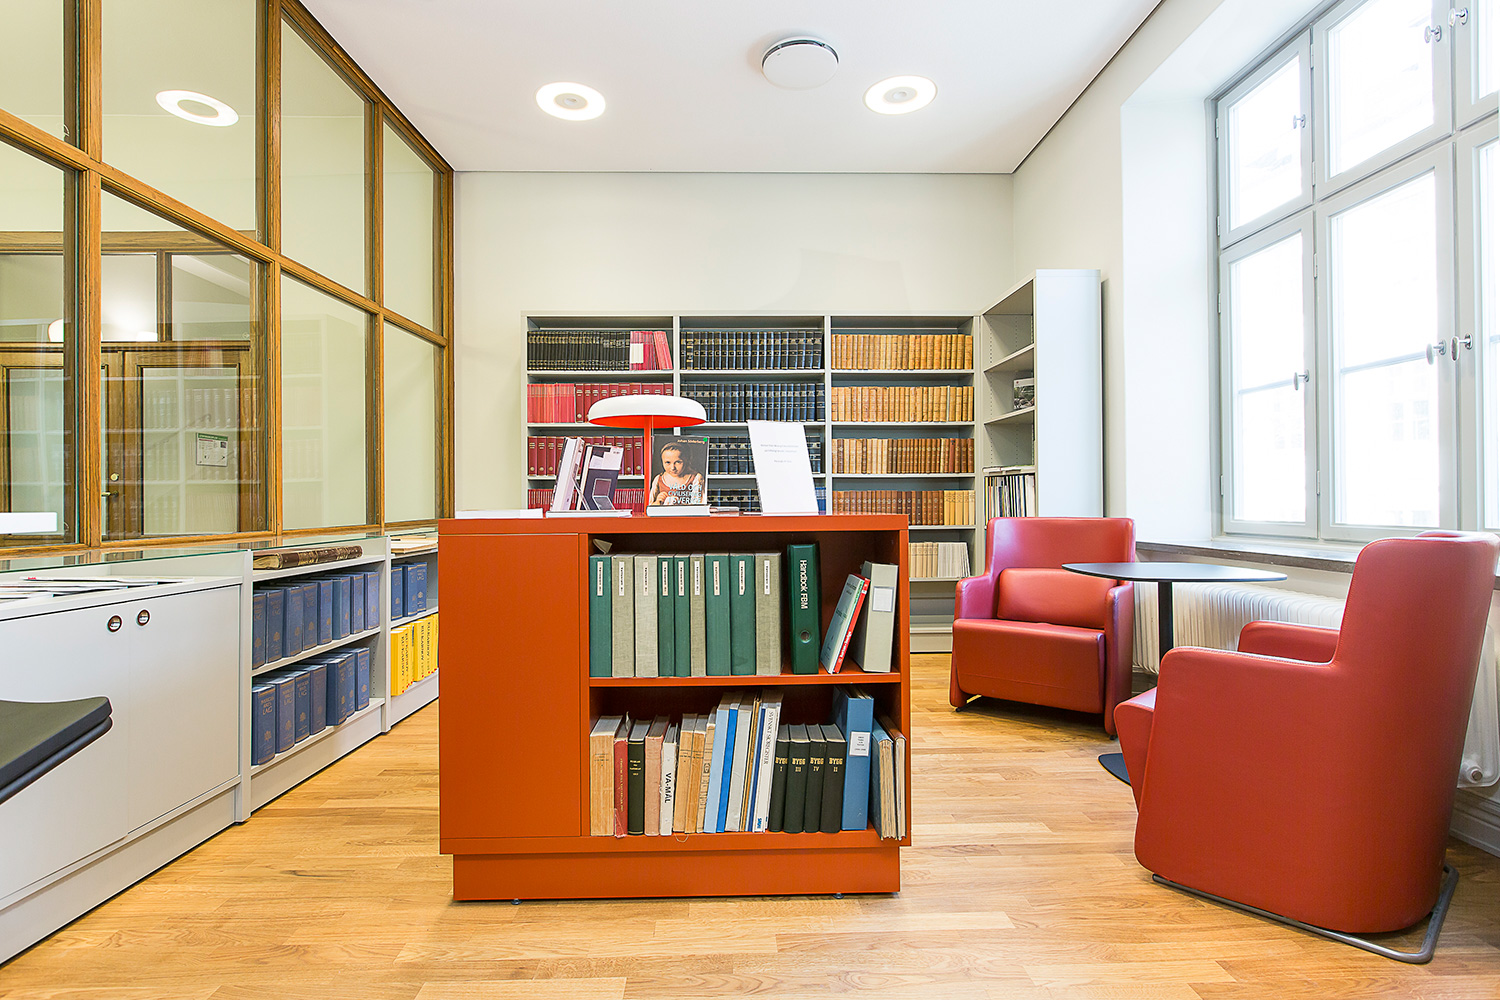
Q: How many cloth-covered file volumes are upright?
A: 9